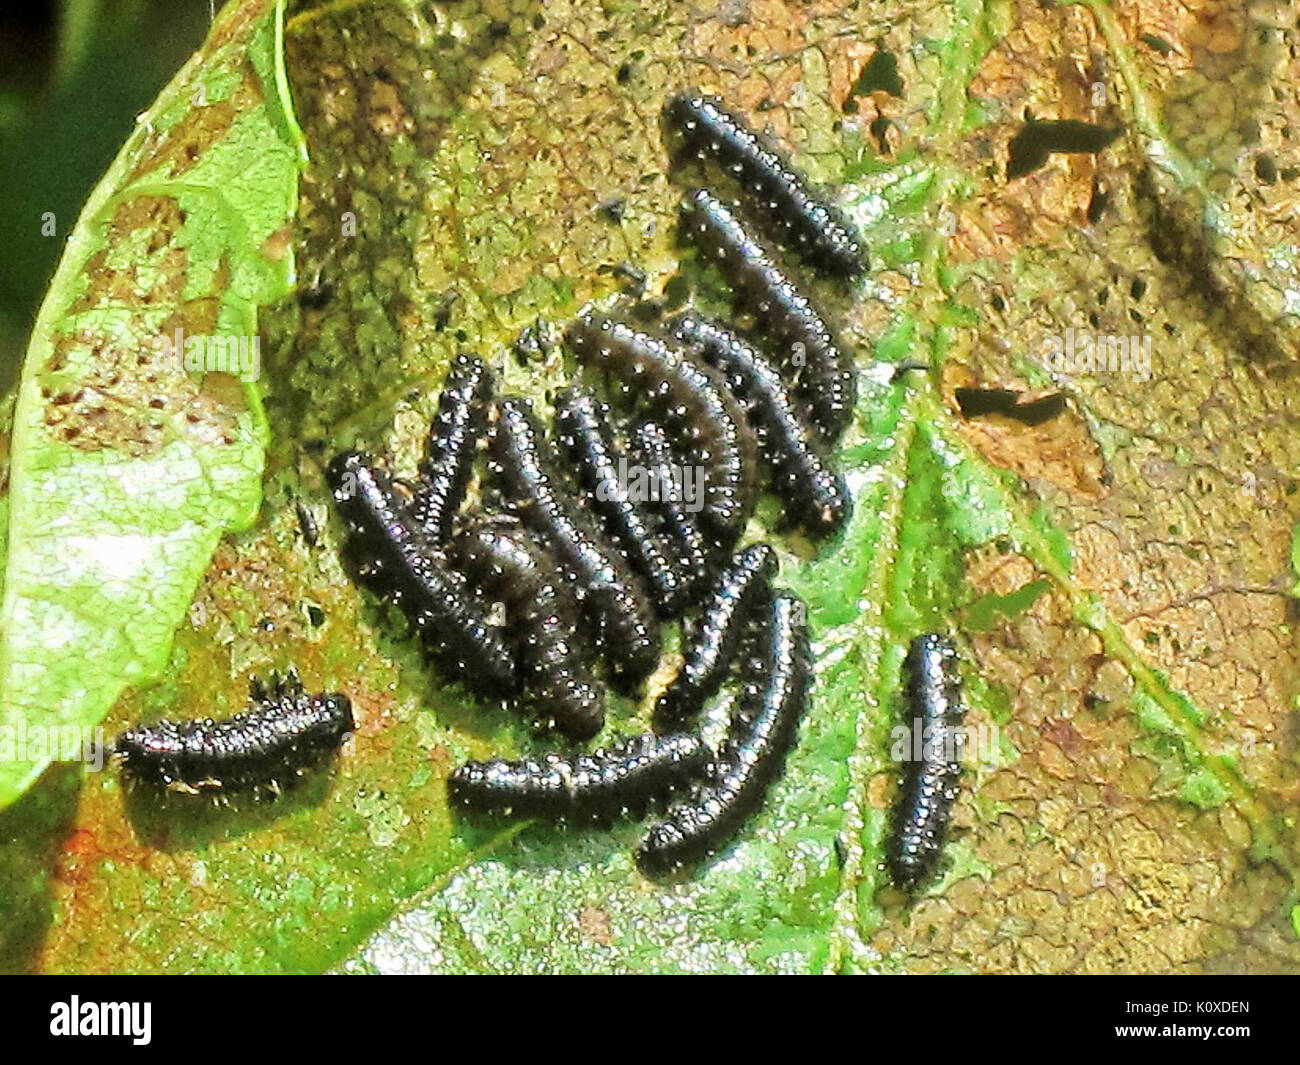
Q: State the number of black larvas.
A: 15